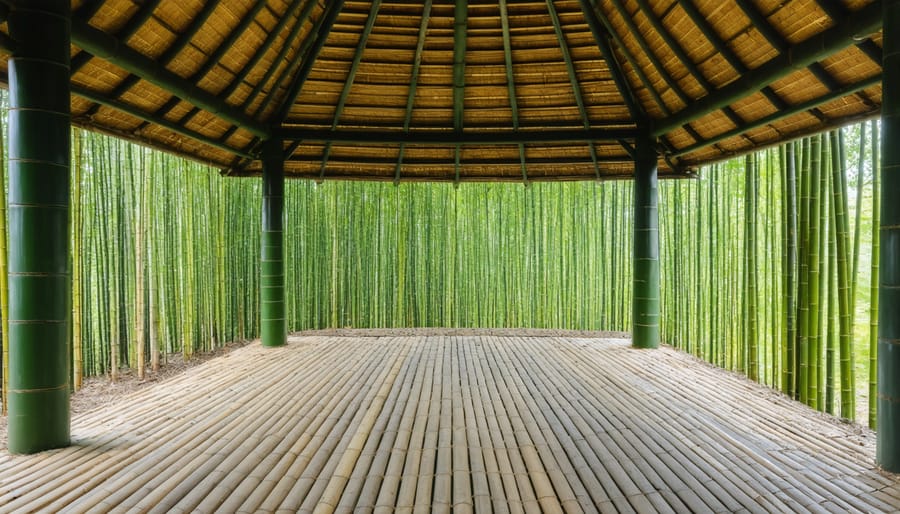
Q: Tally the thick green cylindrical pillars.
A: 4